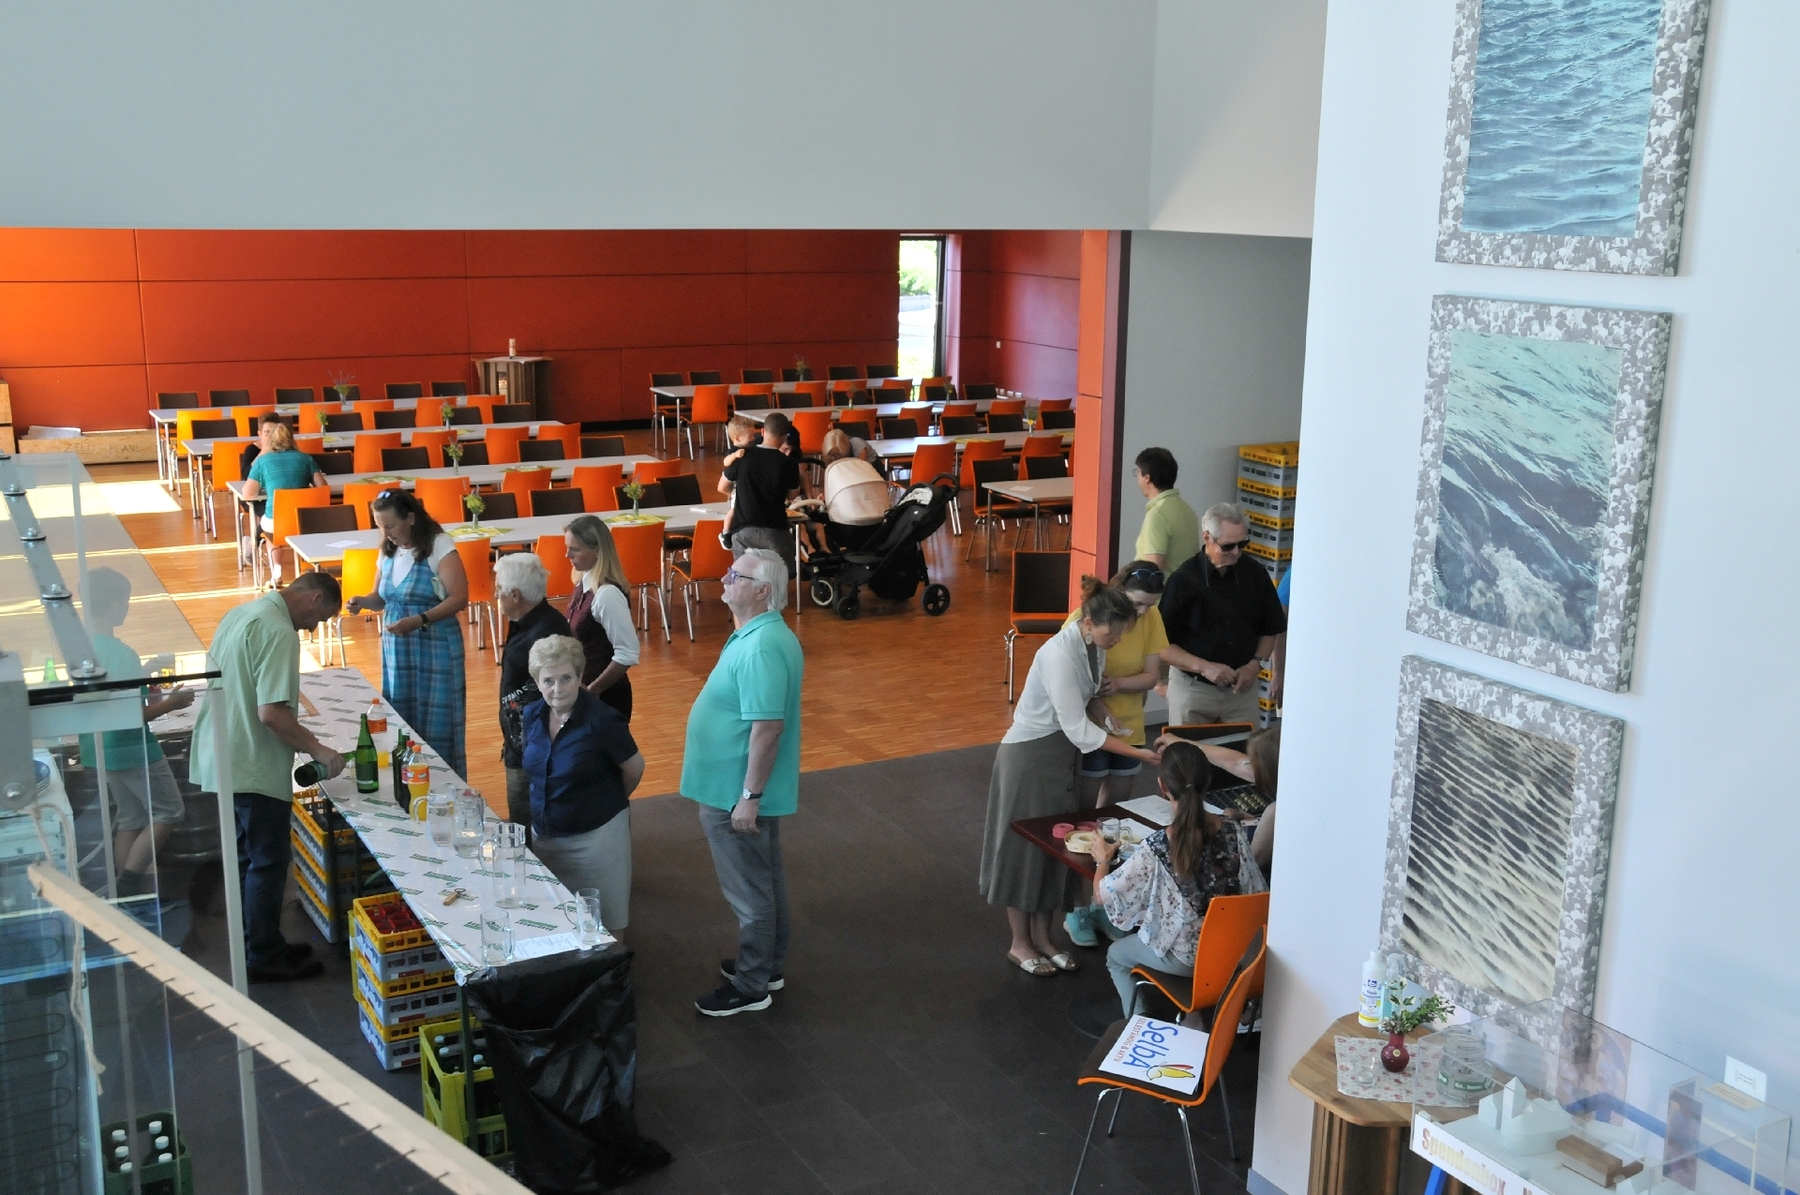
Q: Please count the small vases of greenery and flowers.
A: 11